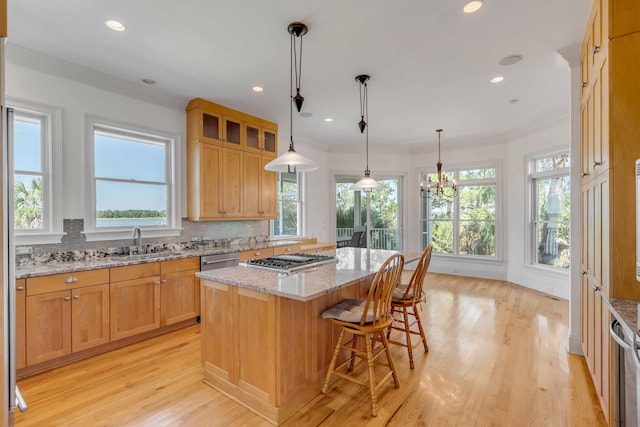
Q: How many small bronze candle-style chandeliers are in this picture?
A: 1